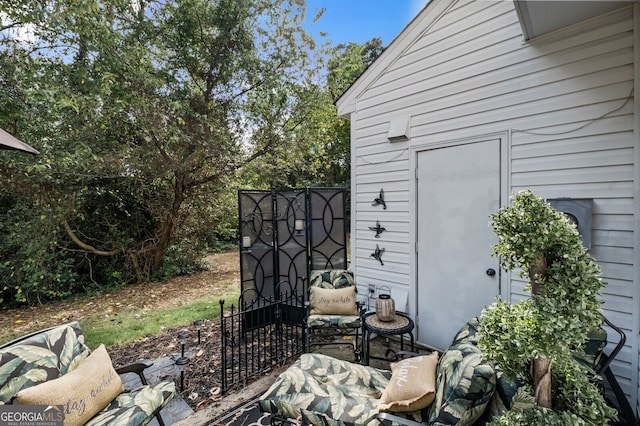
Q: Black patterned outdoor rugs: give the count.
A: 1